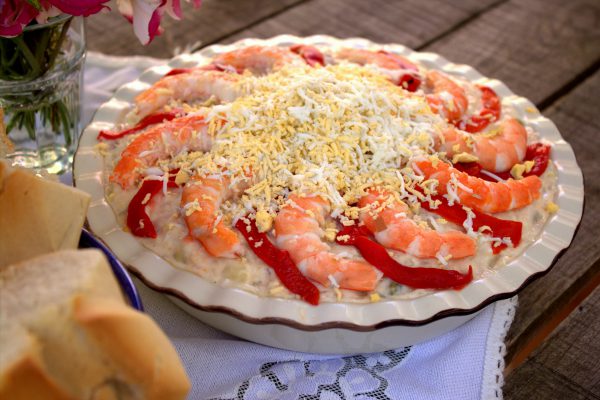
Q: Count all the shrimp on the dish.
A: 10